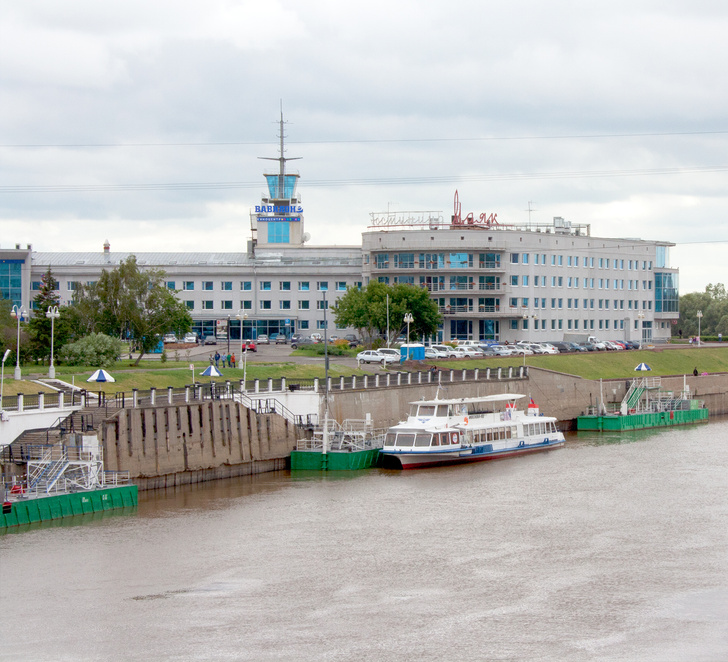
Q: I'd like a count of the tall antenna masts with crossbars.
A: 1